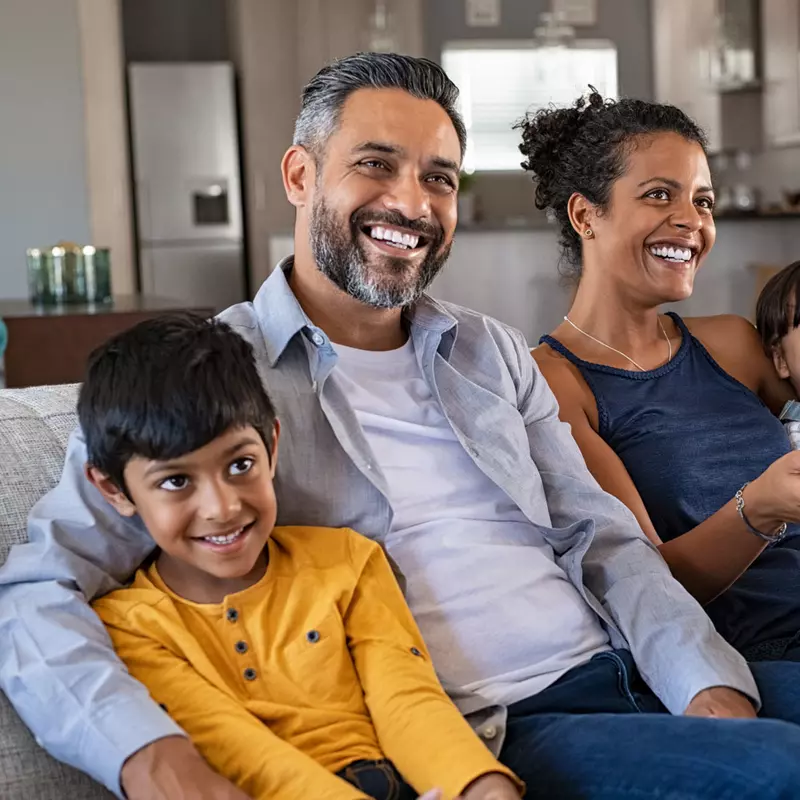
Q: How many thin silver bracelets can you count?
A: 1